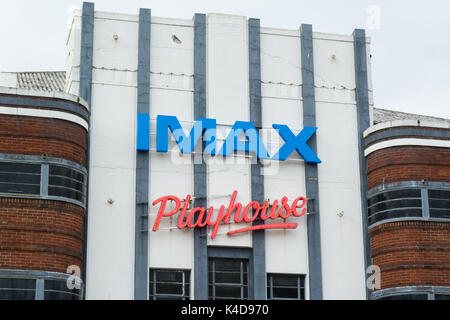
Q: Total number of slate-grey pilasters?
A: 6